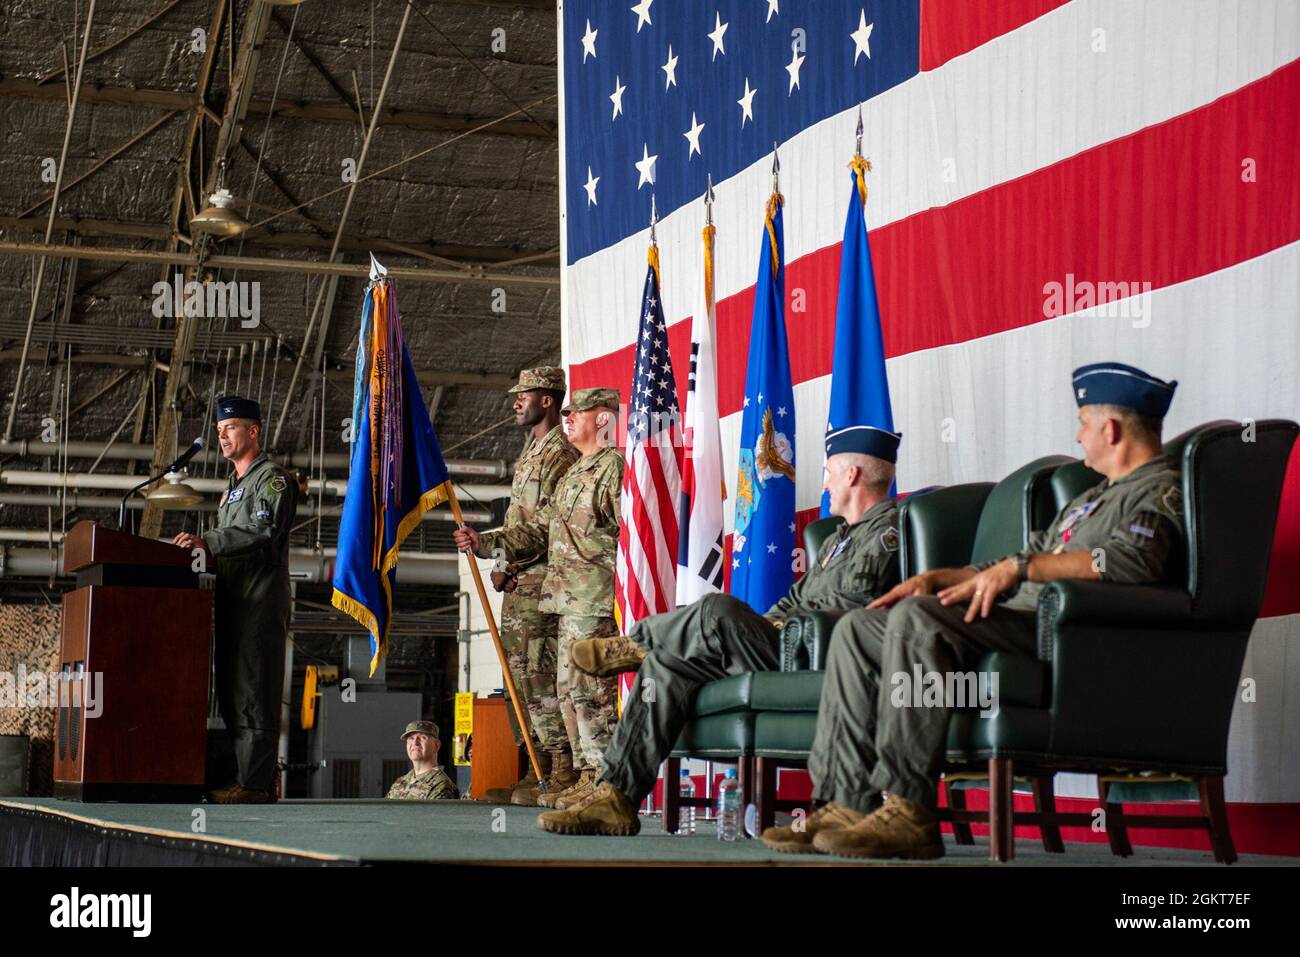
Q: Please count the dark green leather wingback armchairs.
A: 3